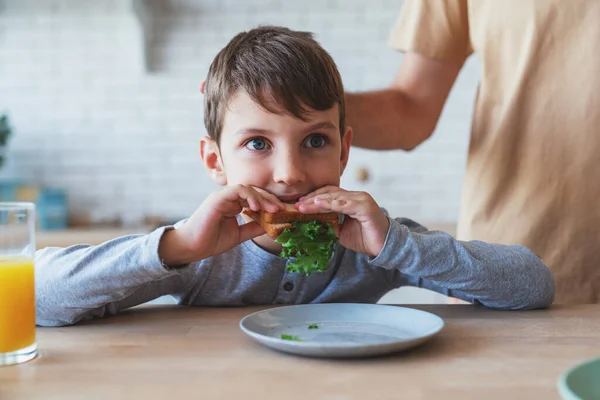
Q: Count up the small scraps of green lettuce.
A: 2